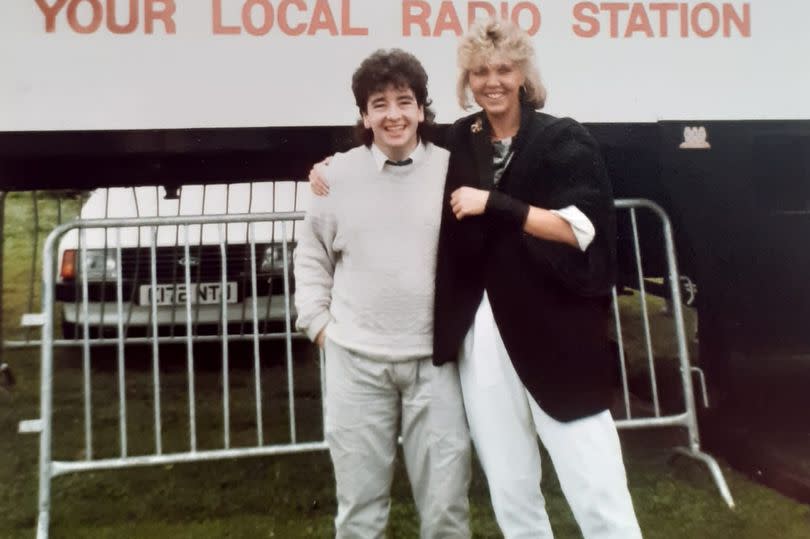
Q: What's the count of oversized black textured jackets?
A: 1